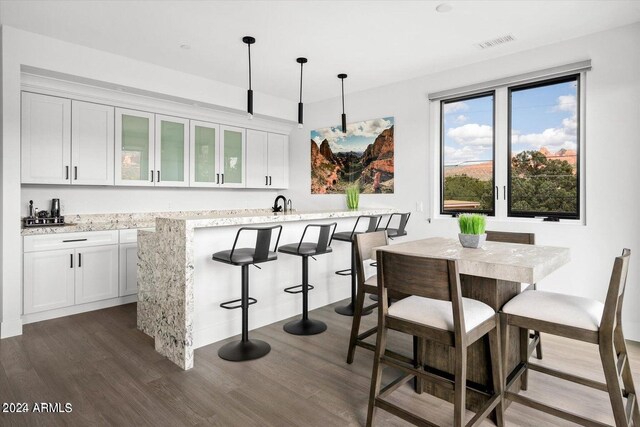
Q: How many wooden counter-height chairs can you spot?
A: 4